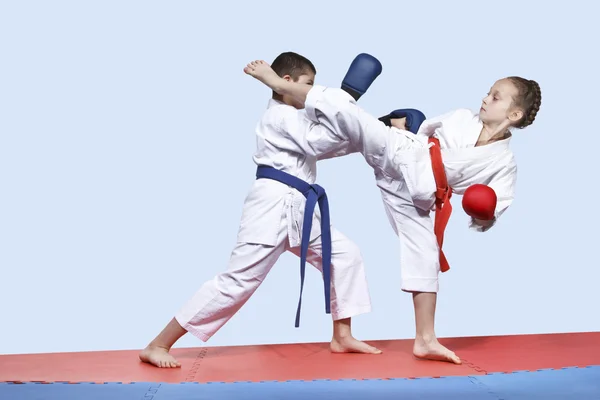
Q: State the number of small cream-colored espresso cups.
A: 0